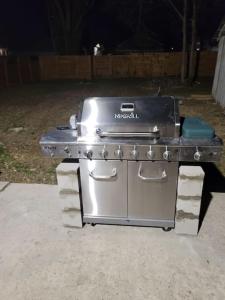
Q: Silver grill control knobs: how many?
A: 8